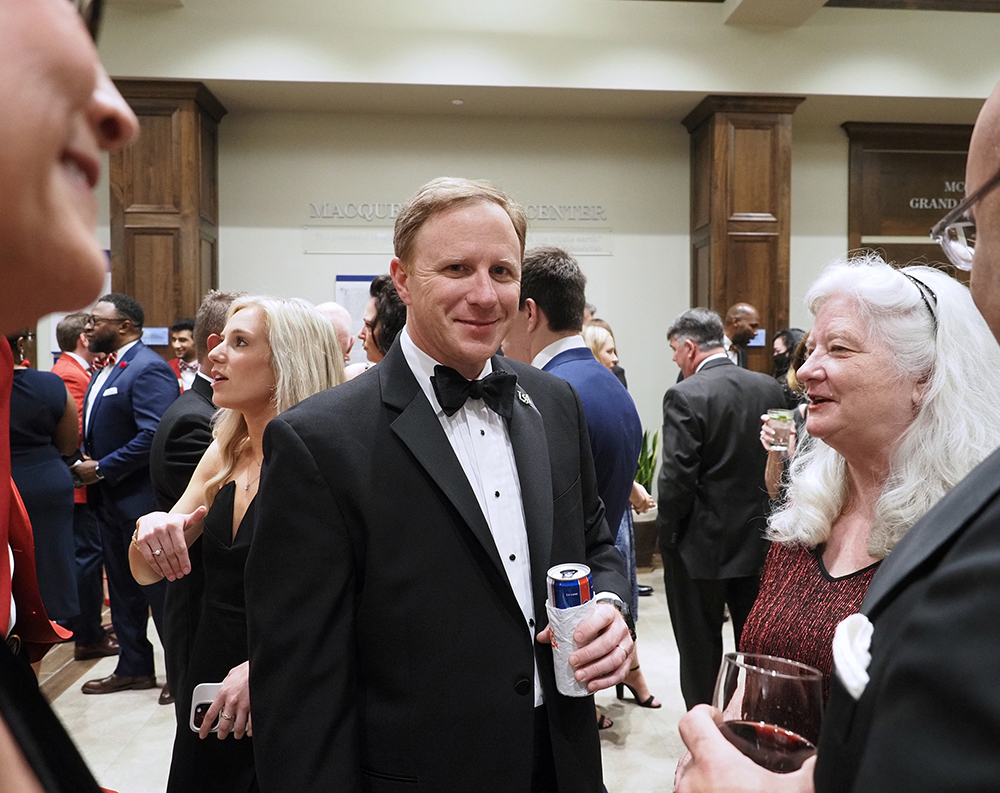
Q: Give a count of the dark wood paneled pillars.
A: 2